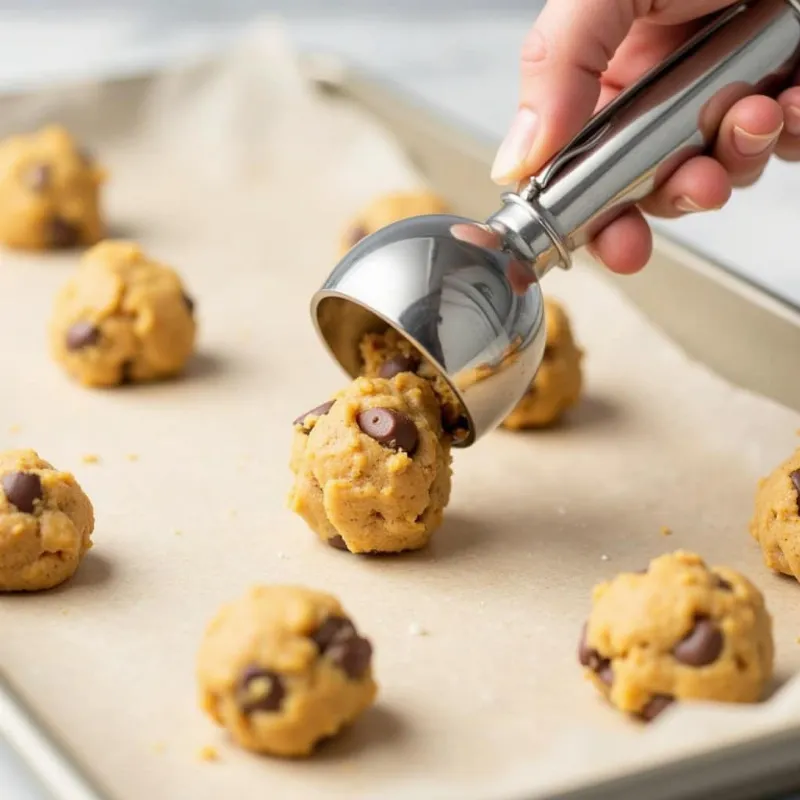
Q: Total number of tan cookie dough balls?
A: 9